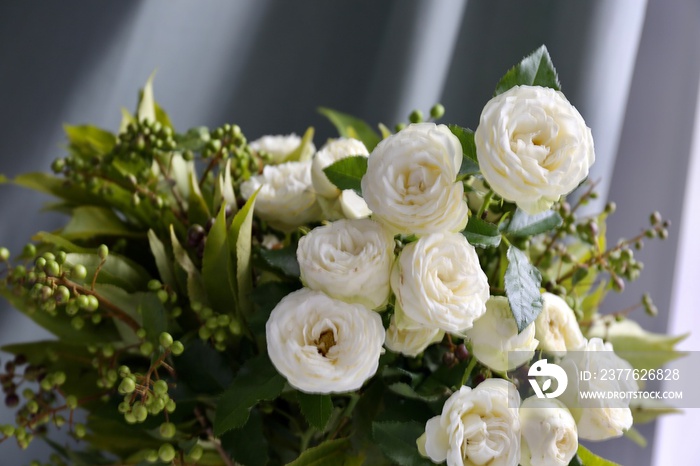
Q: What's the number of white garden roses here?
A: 14